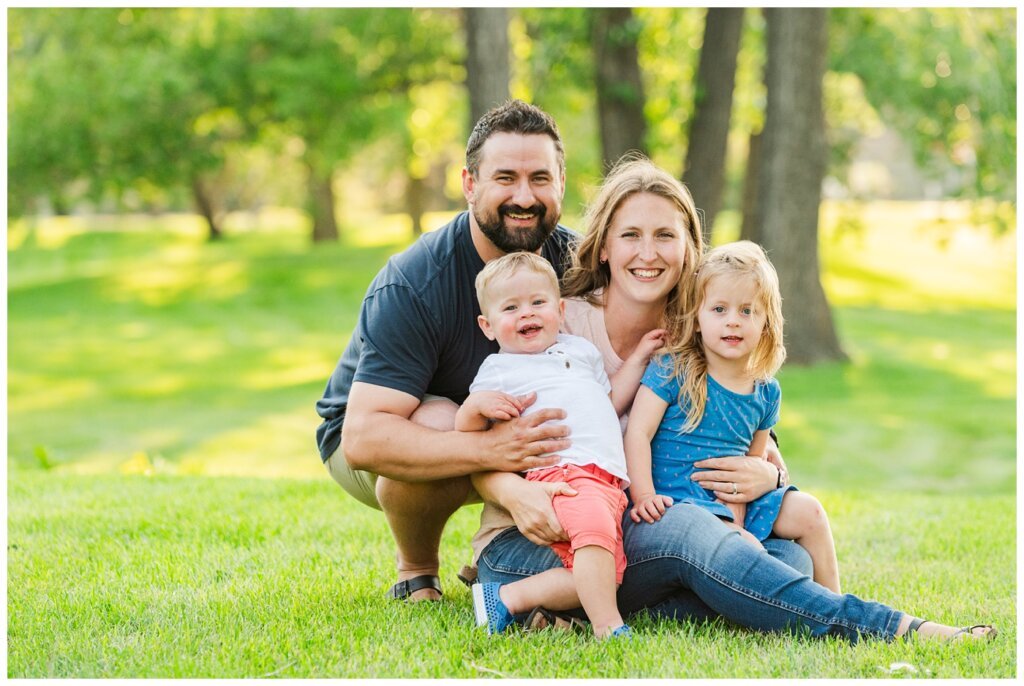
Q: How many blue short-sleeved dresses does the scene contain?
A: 1